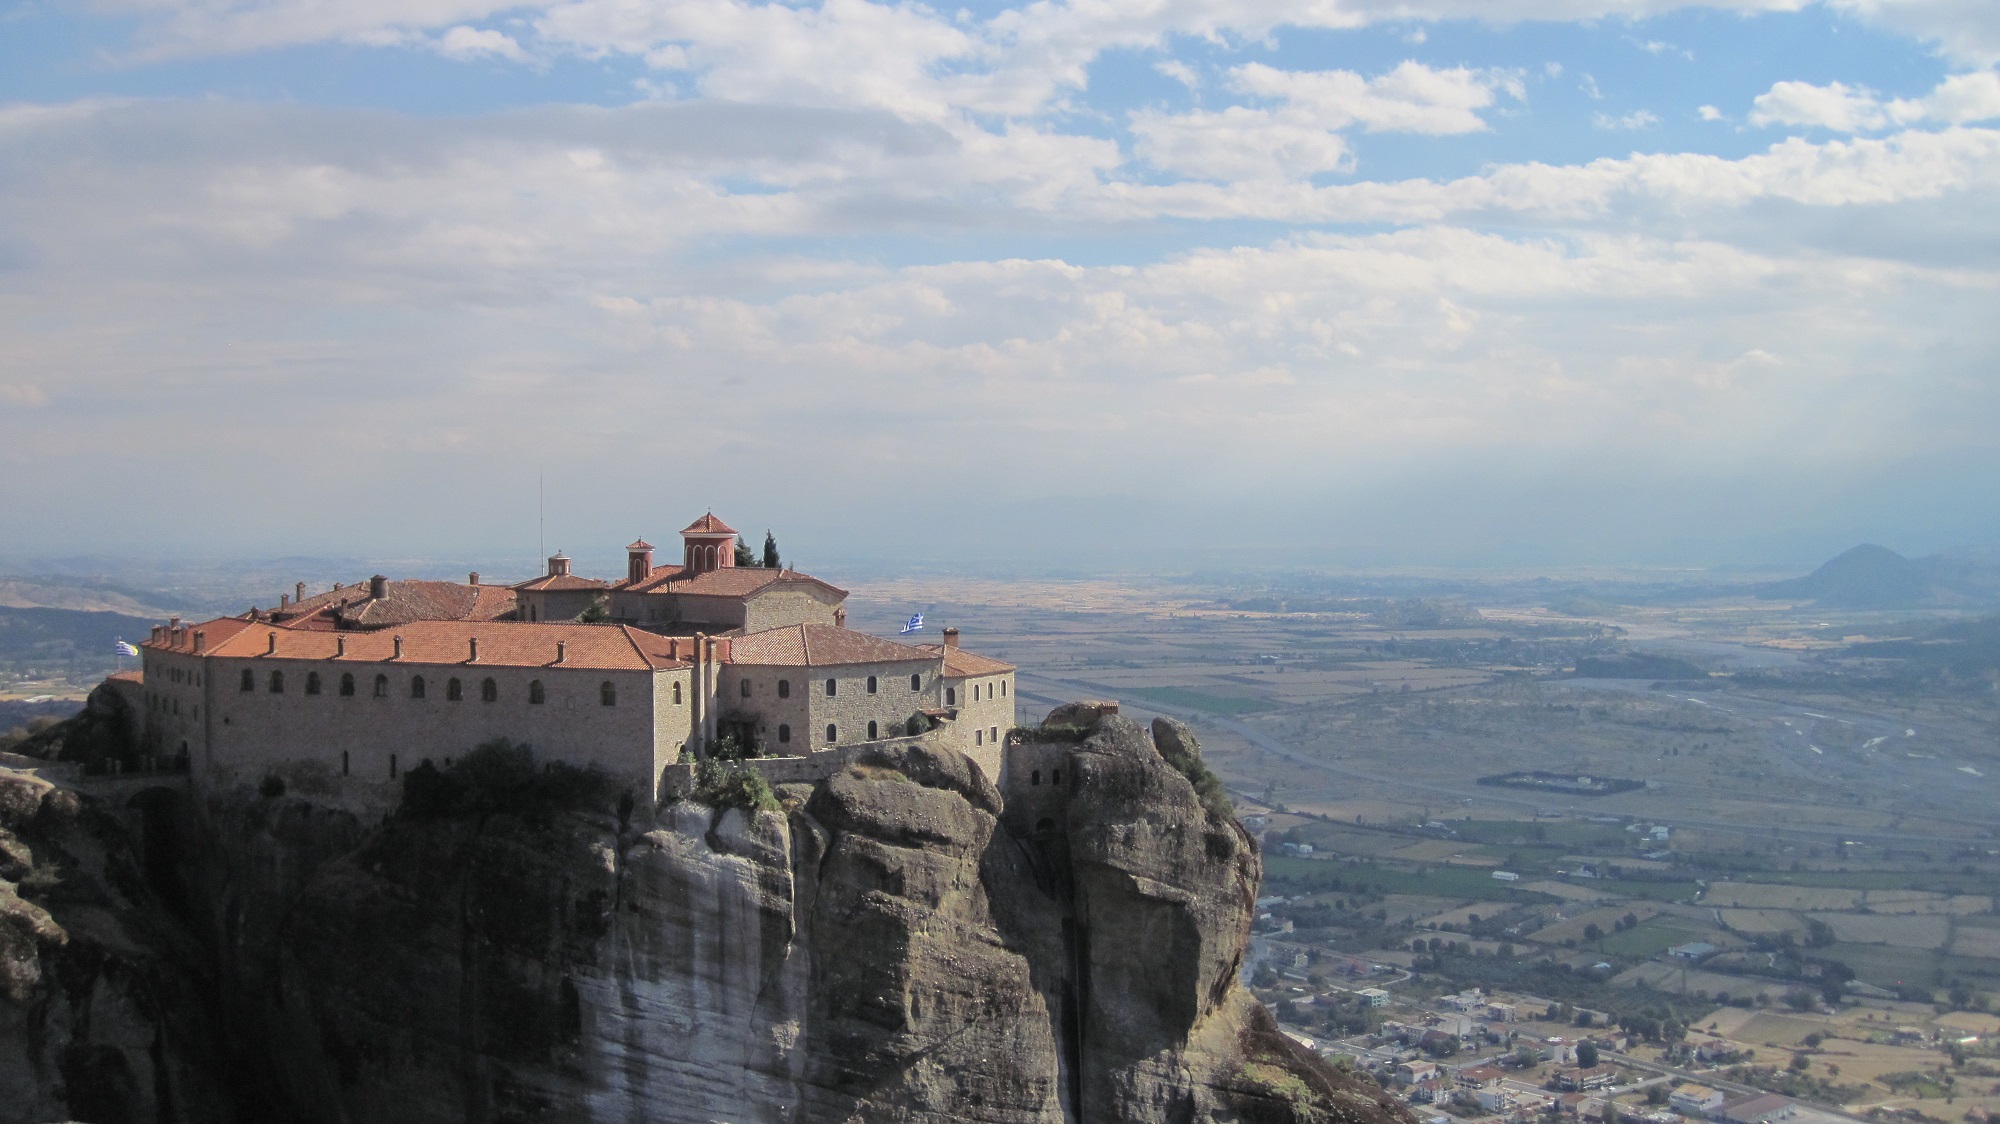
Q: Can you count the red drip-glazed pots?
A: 0